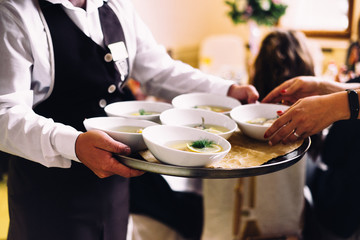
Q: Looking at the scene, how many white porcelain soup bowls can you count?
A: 6